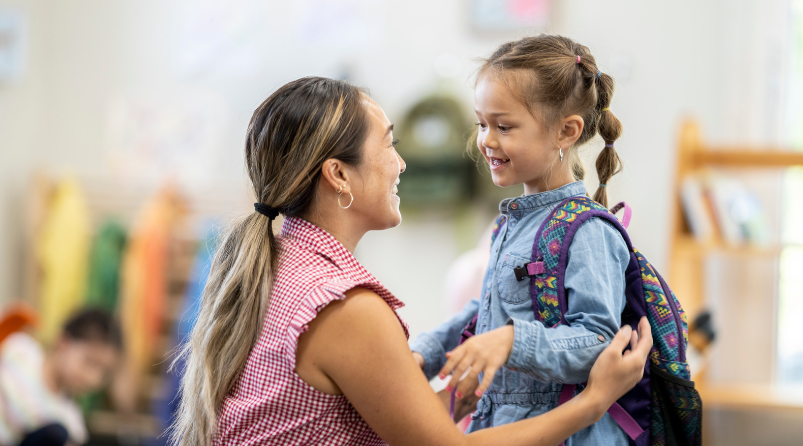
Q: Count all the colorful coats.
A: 4